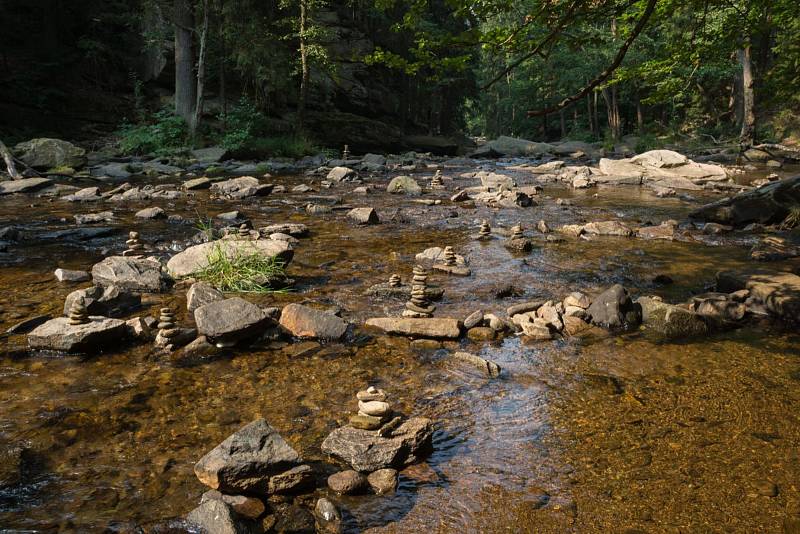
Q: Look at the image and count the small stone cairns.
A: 12